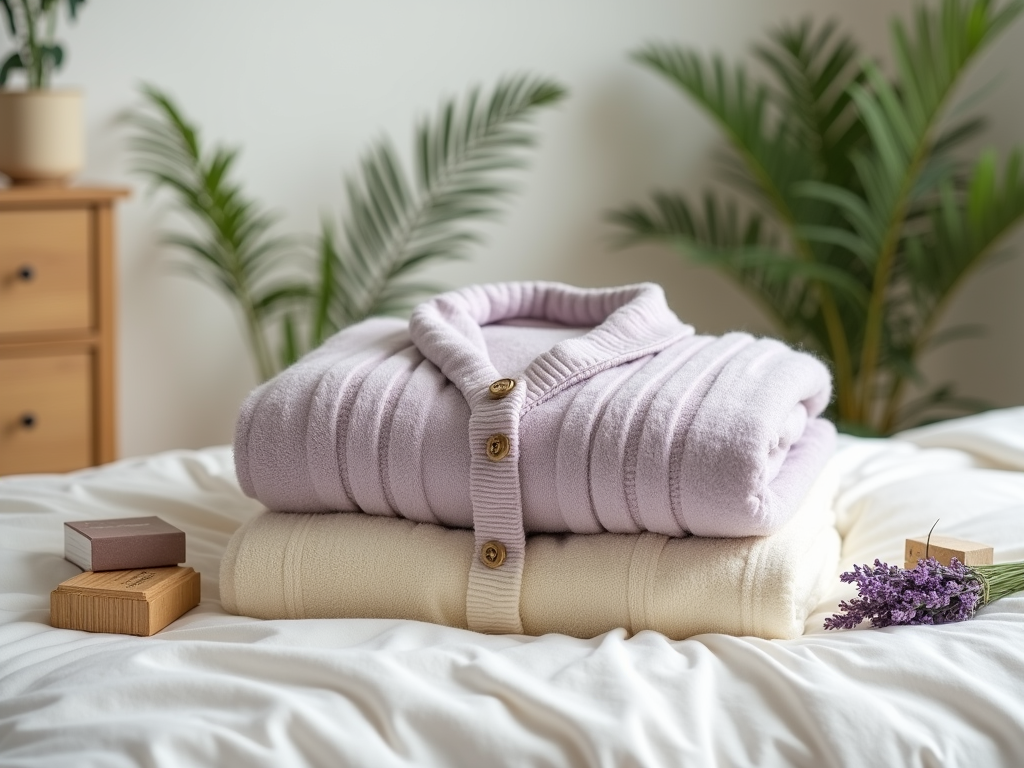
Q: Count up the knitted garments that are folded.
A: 2